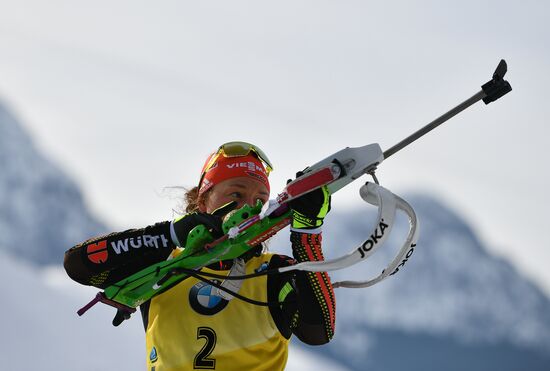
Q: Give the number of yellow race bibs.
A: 1